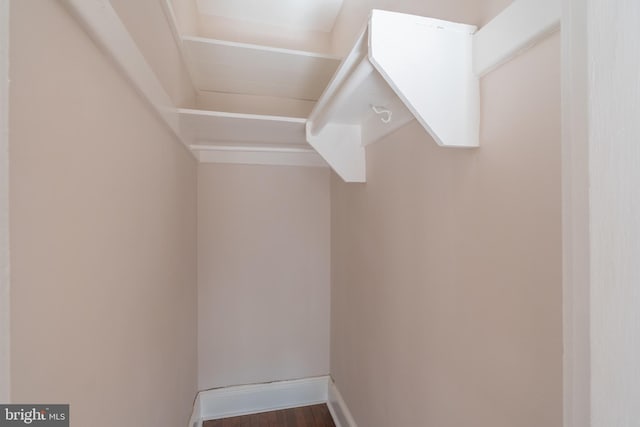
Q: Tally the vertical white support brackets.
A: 2